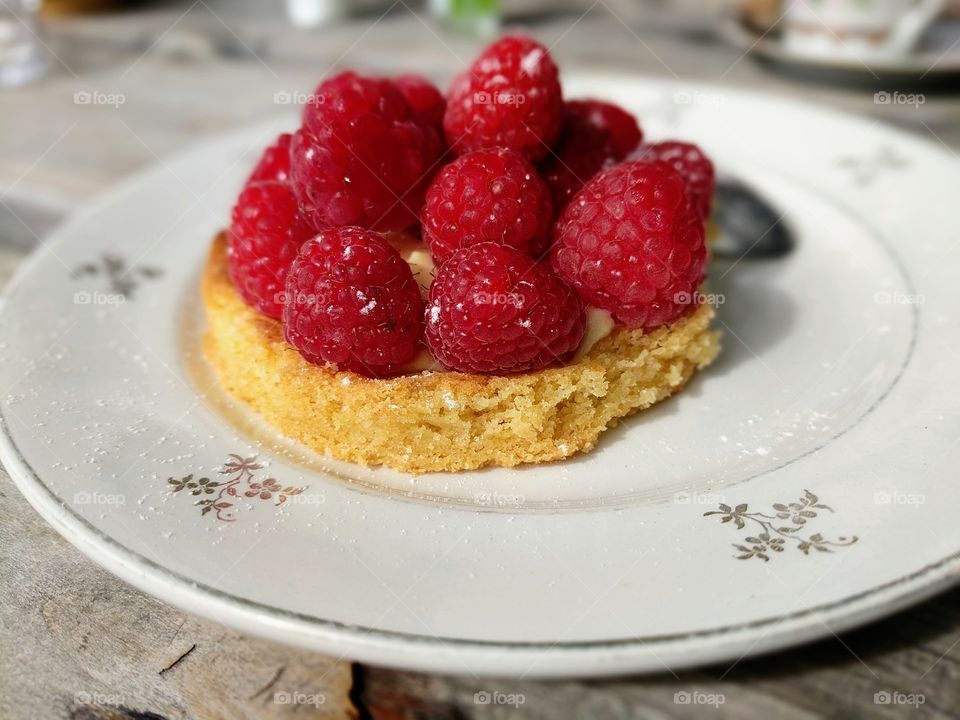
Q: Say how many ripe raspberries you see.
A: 11